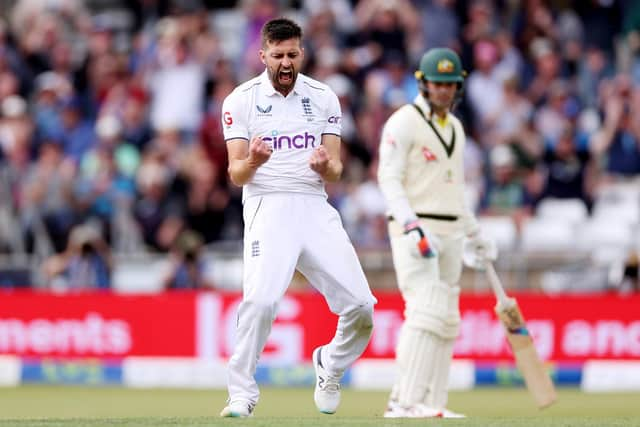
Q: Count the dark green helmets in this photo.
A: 1